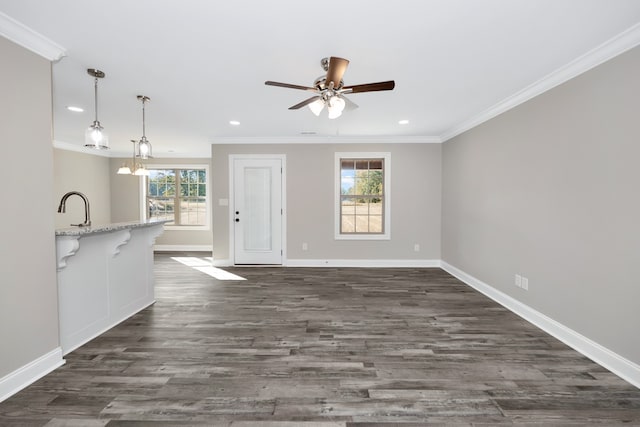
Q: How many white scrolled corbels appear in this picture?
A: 3